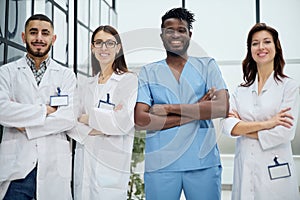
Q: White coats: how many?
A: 3